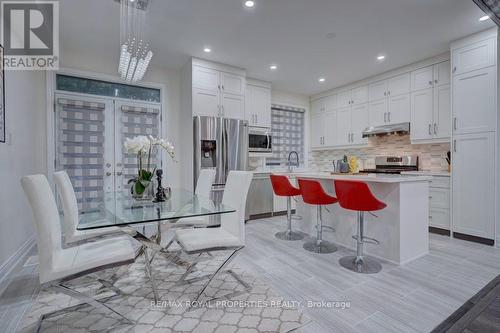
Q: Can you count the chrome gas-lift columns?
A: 3